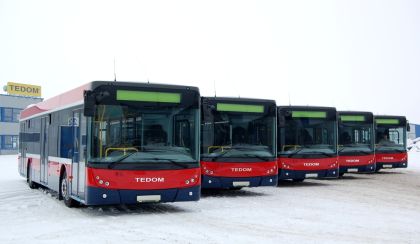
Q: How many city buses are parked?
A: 5